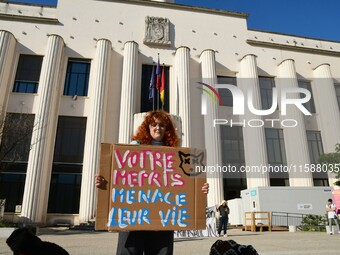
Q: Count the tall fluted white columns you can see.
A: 9